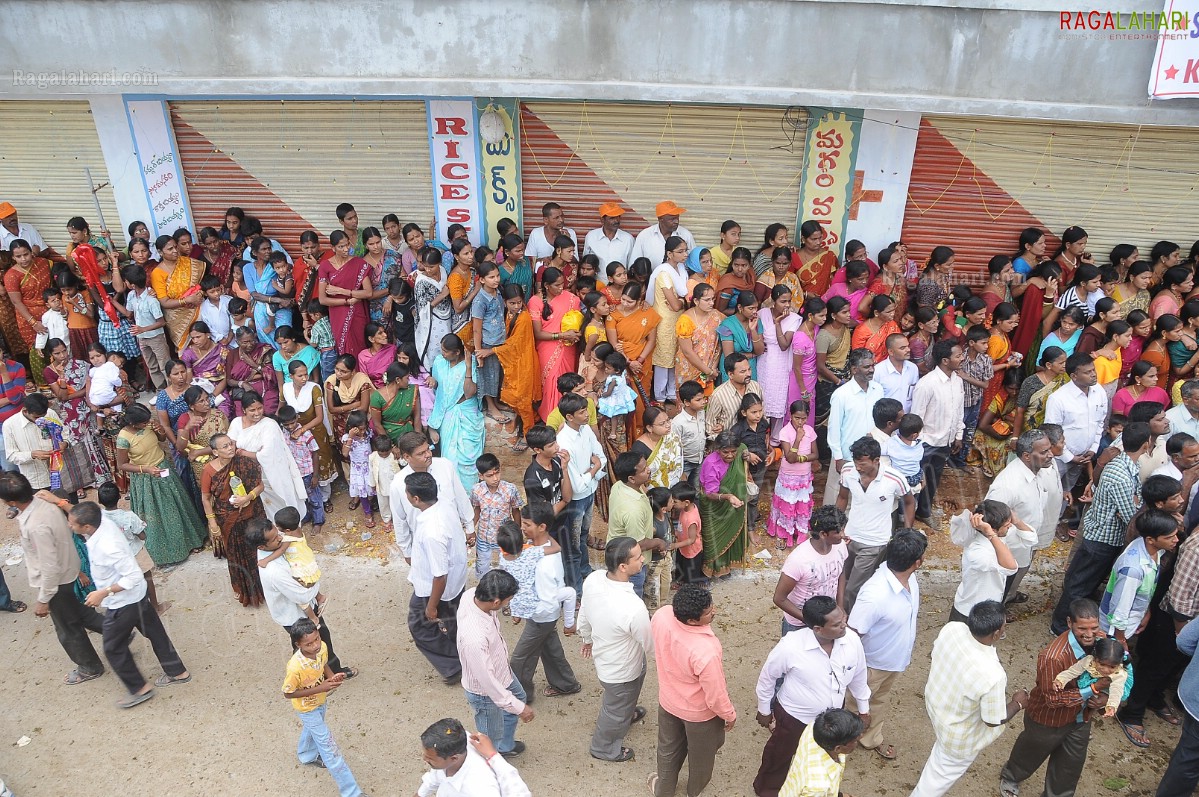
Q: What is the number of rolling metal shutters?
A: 4